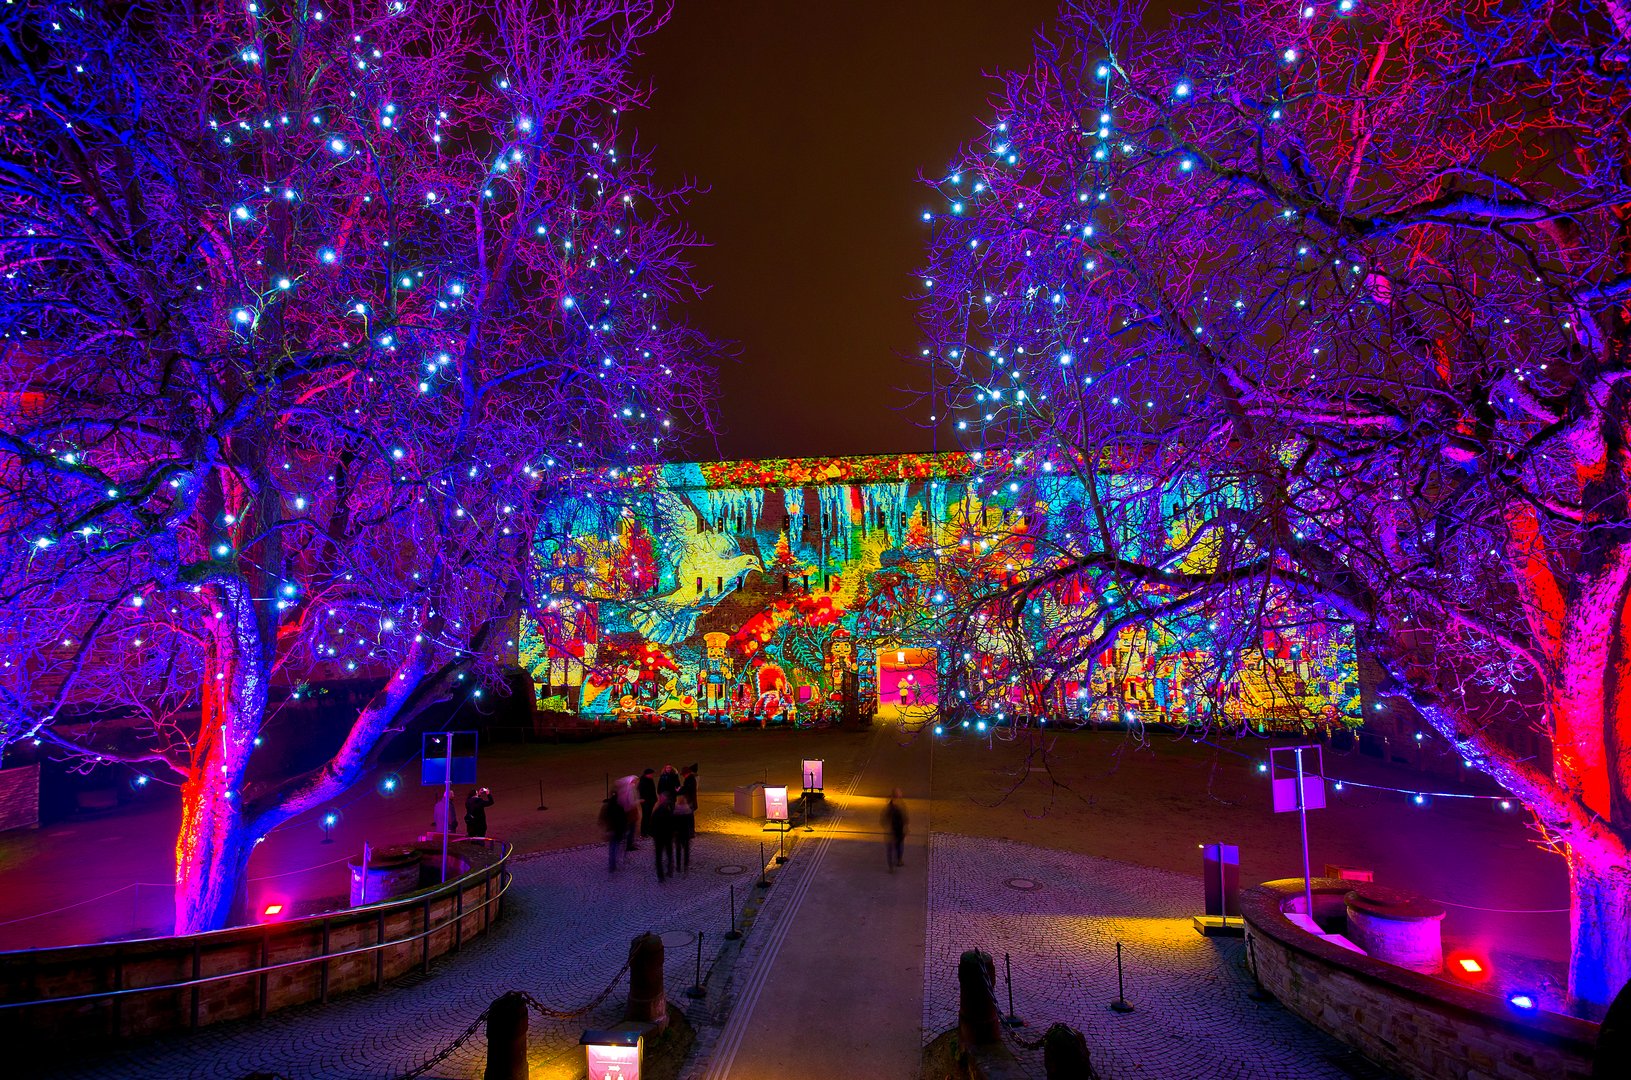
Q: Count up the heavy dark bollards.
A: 4